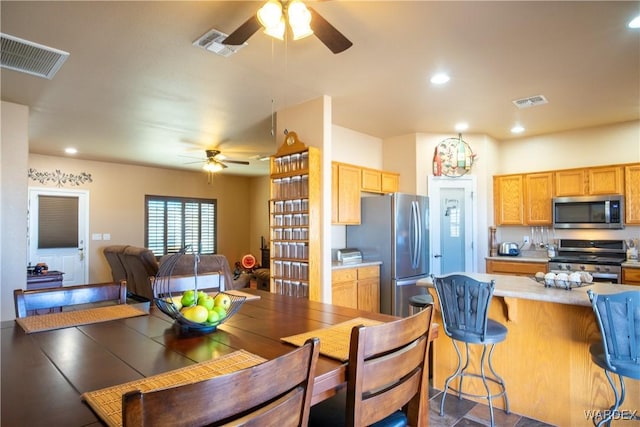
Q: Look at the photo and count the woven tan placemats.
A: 4